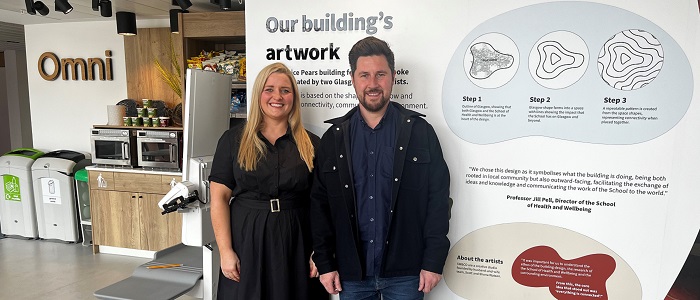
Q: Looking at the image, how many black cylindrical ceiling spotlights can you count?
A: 7